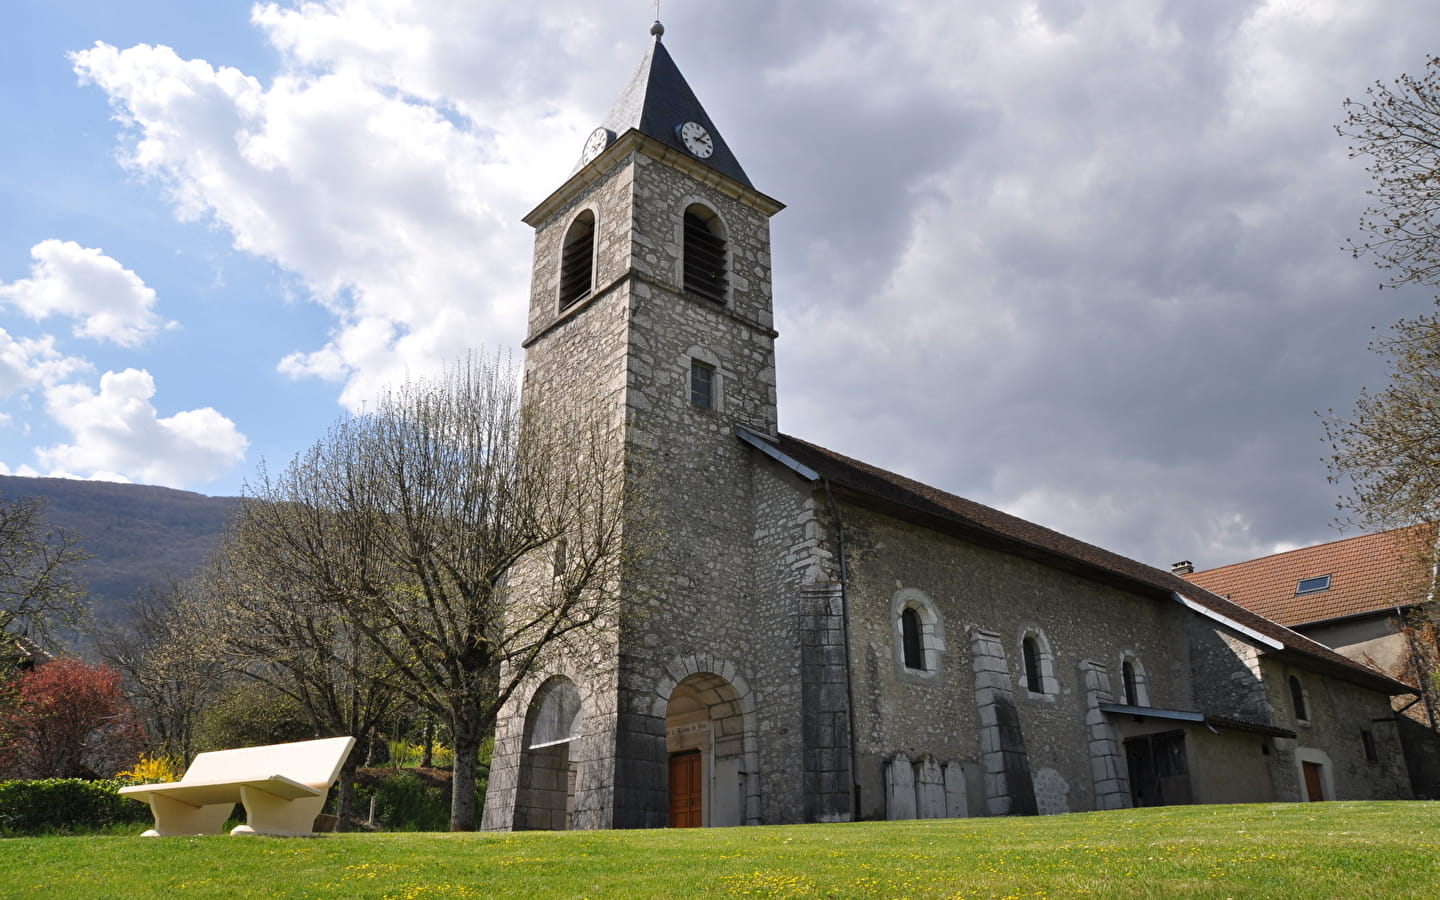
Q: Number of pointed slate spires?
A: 1